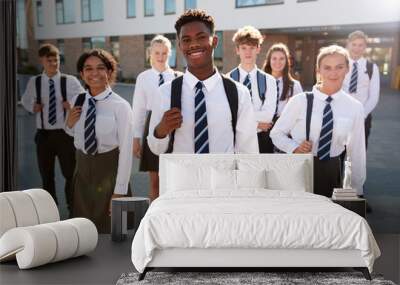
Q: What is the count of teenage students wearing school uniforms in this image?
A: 8